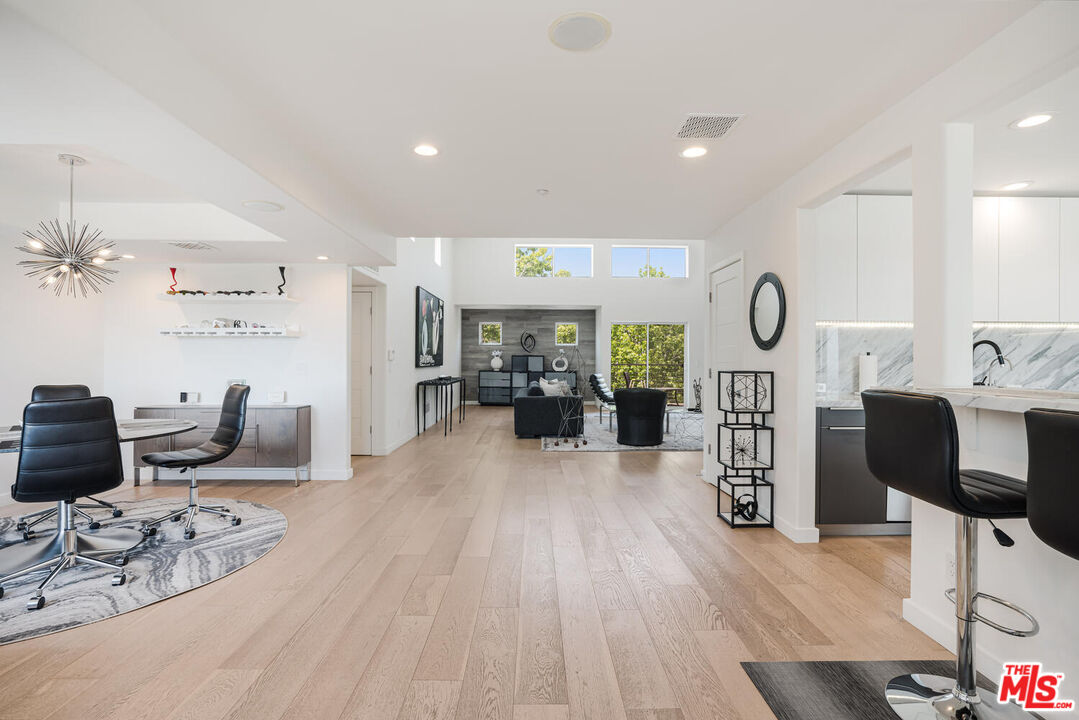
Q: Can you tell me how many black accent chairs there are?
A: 2